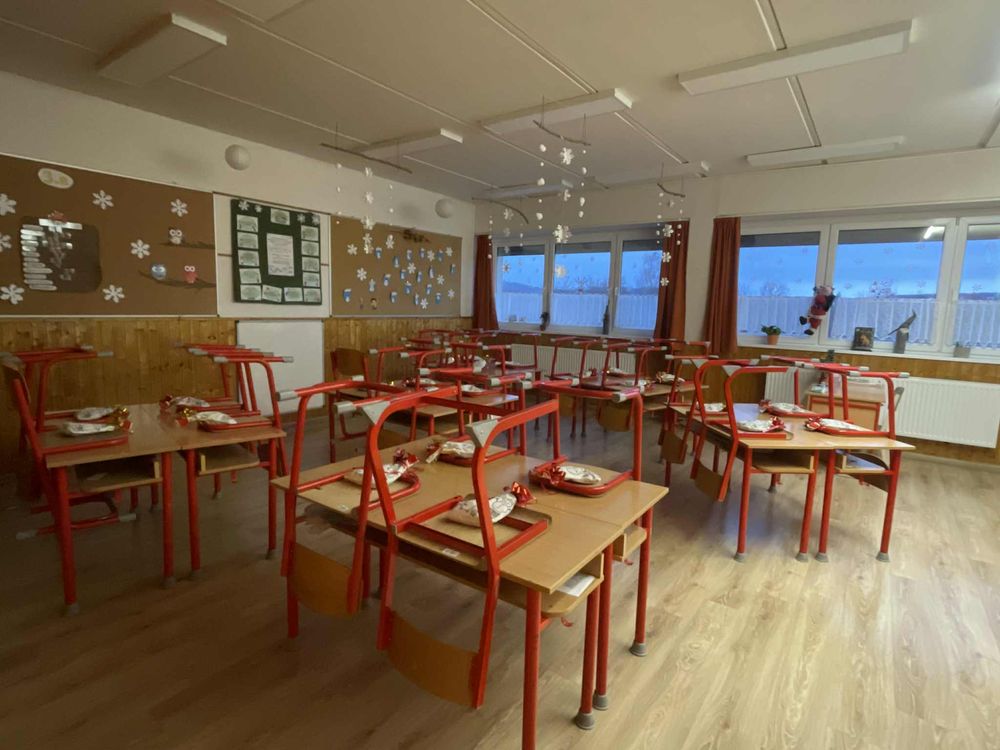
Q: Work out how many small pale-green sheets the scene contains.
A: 13